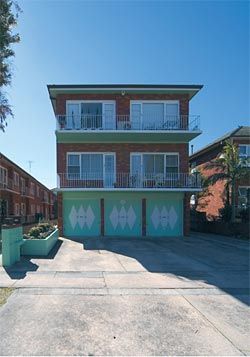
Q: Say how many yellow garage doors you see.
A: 0